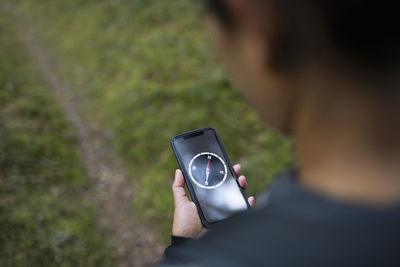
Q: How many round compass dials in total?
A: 1